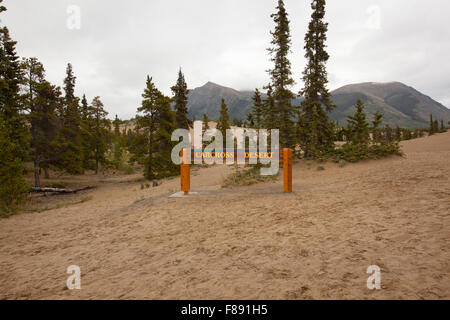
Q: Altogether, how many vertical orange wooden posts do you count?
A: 2